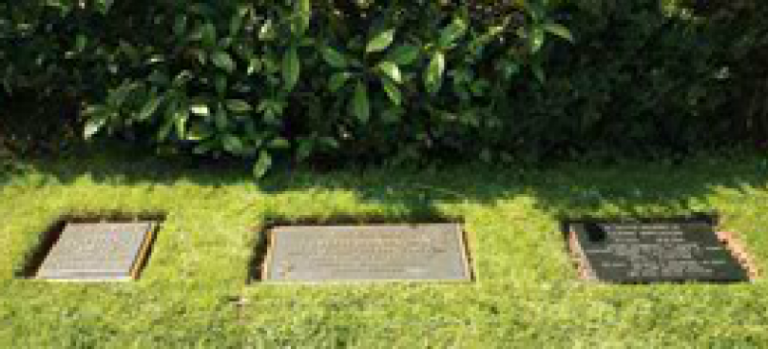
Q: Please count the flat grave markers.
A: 3